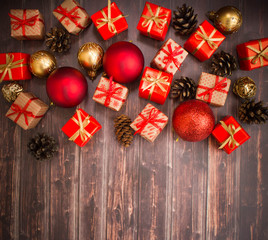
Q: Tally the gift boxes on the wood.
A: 15